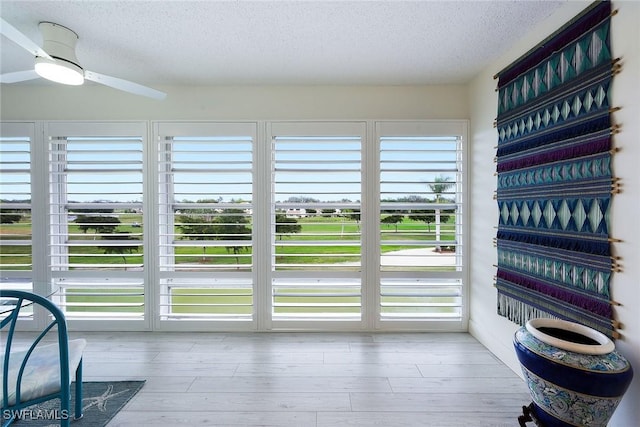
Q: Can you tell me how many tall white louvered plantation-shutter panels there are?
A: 5